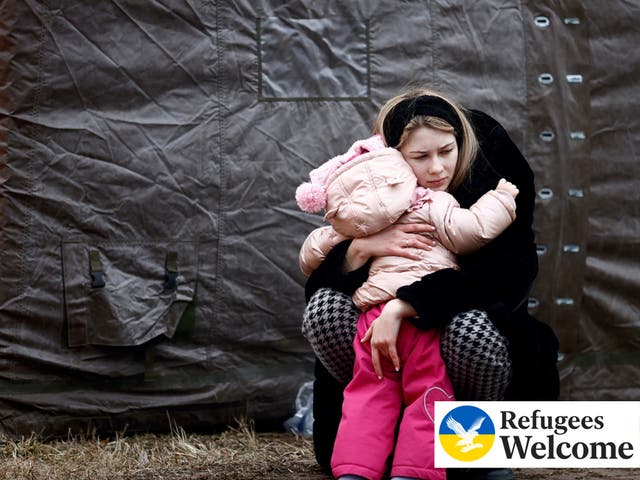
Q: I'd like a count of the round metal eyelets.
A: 6